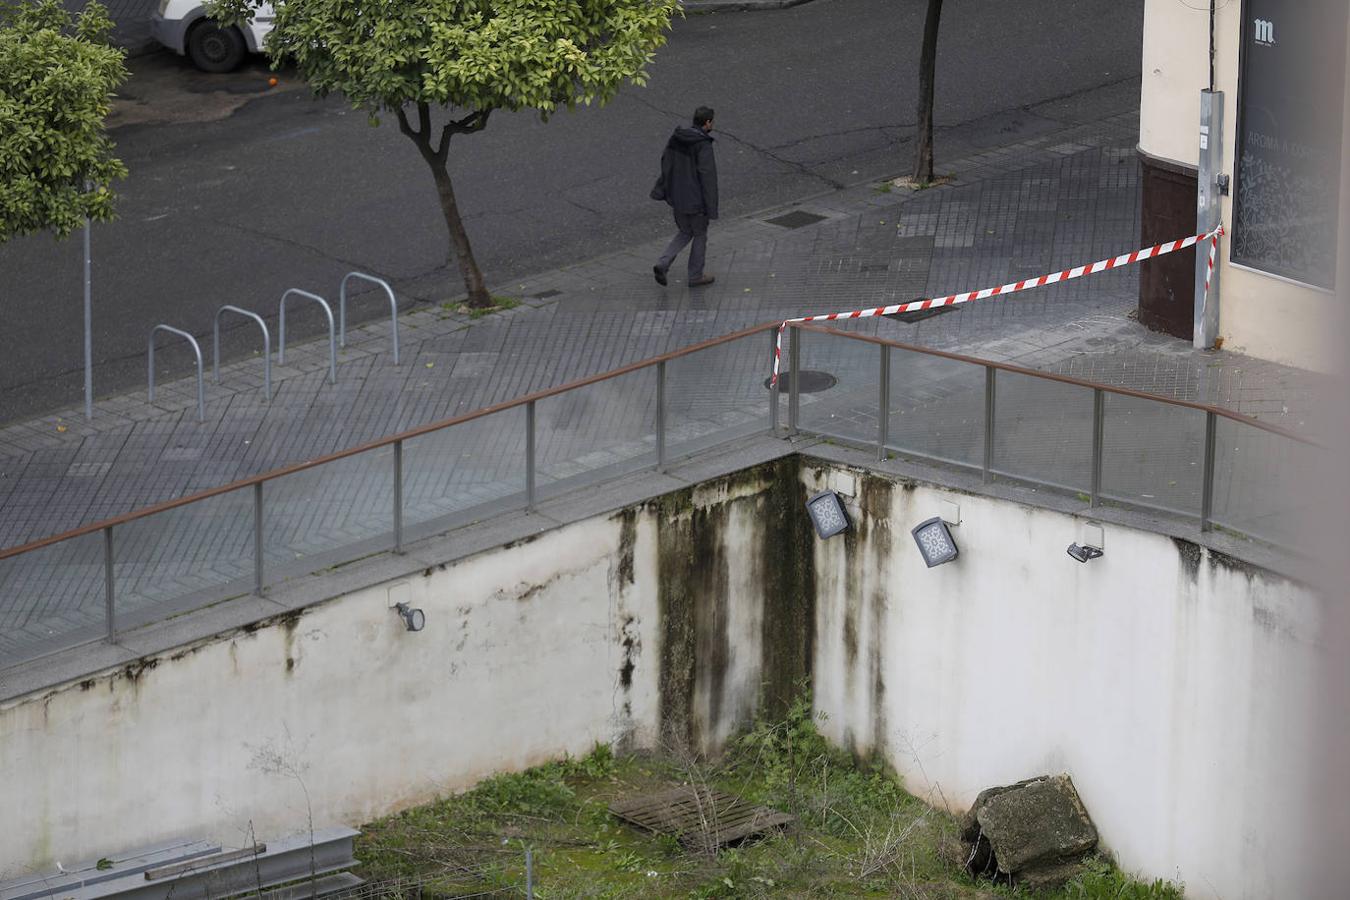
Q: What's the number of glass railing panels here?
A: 11